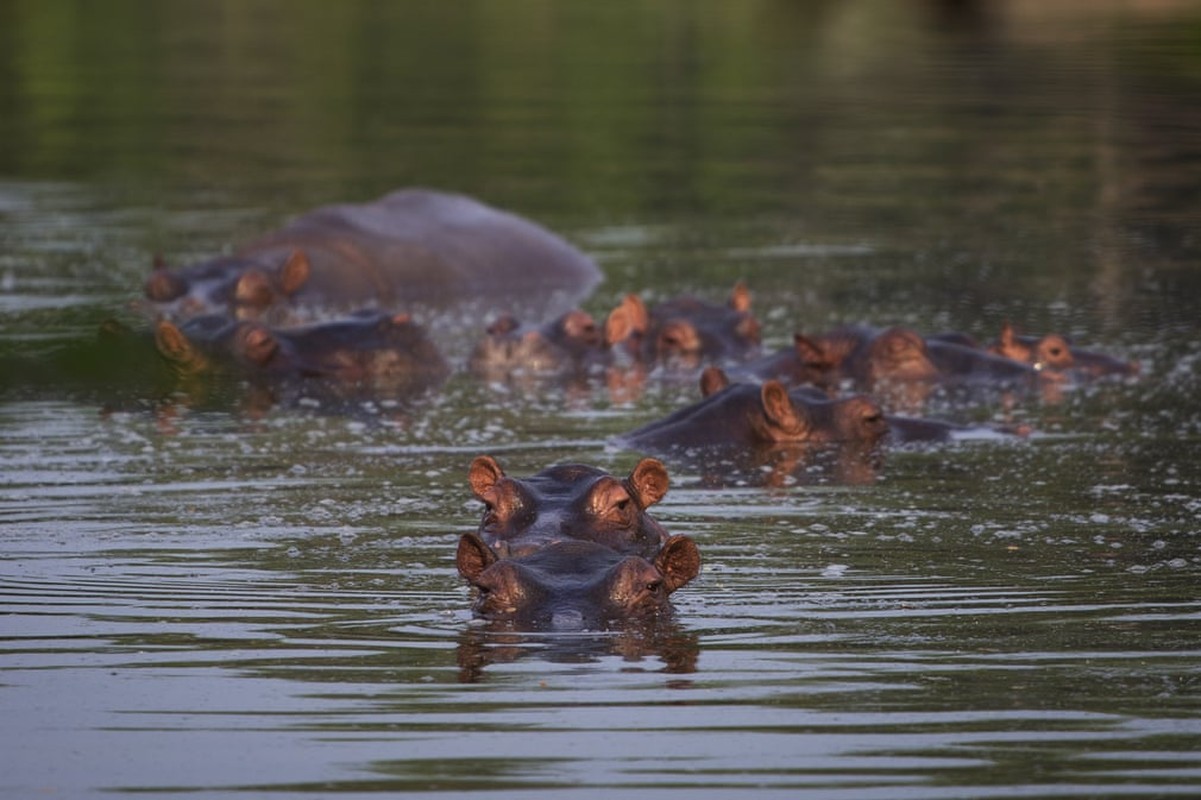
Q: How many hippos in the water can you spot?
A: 9